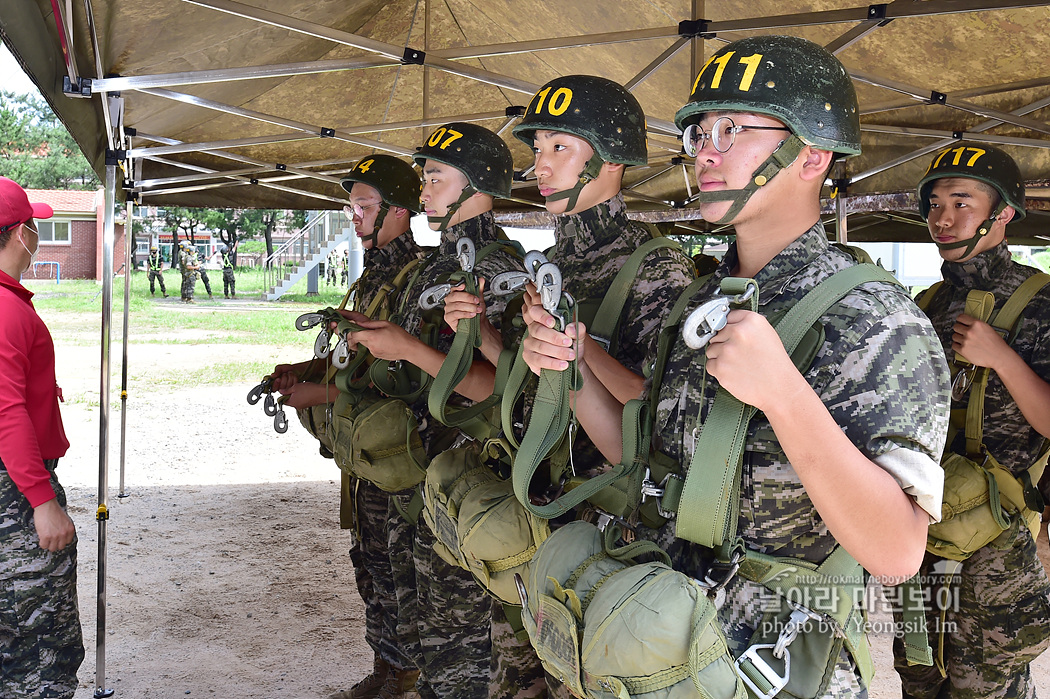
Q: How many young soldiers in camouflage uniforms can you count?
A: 5